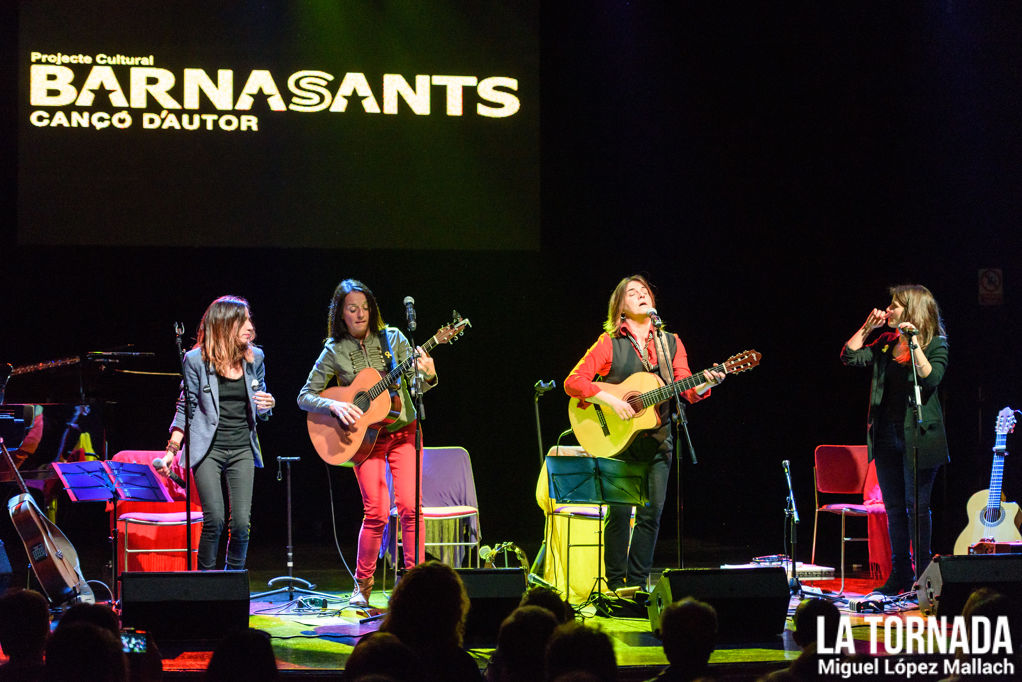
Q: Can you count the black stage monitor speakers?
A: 4